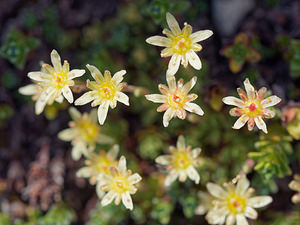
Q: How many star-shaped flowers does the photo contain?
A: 10